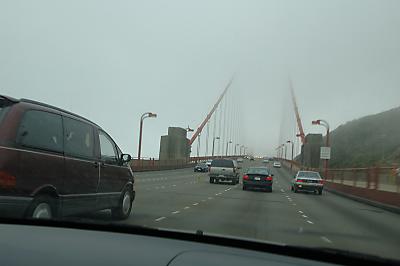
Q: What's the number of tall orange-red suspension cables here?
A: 2